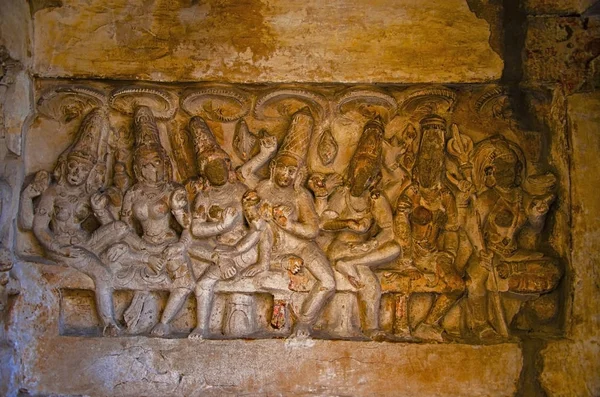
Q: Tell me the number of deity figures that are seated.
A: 7